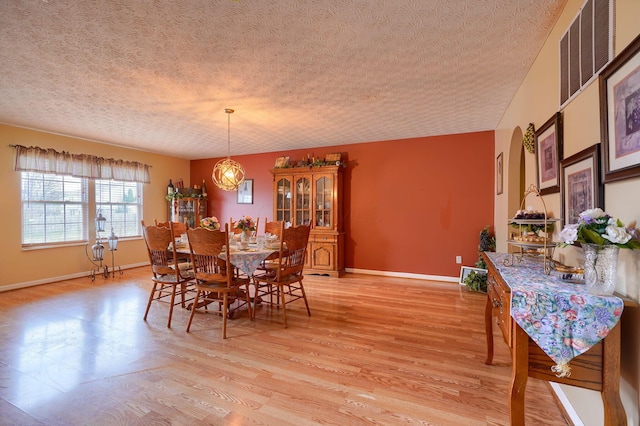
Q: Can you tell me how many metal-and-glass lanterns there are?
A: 3